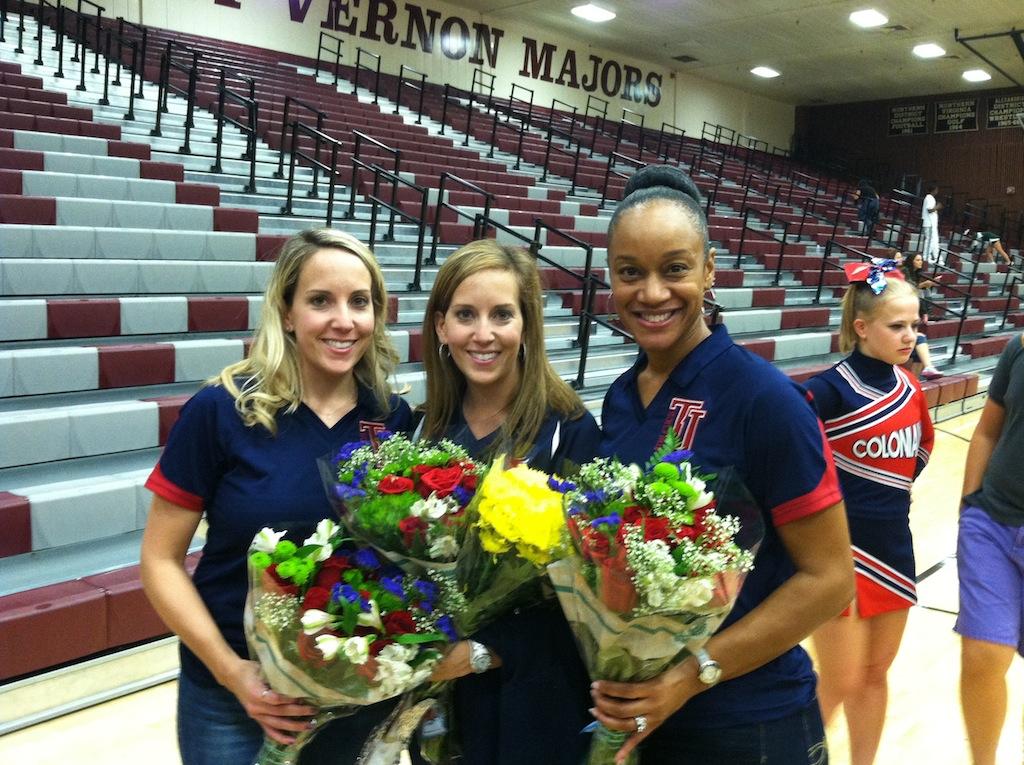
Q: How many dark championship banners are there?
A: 3